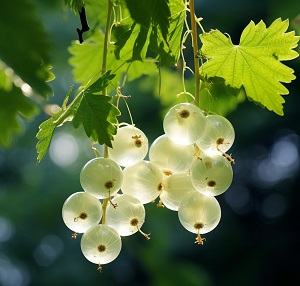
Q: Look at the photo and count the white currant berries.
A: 12